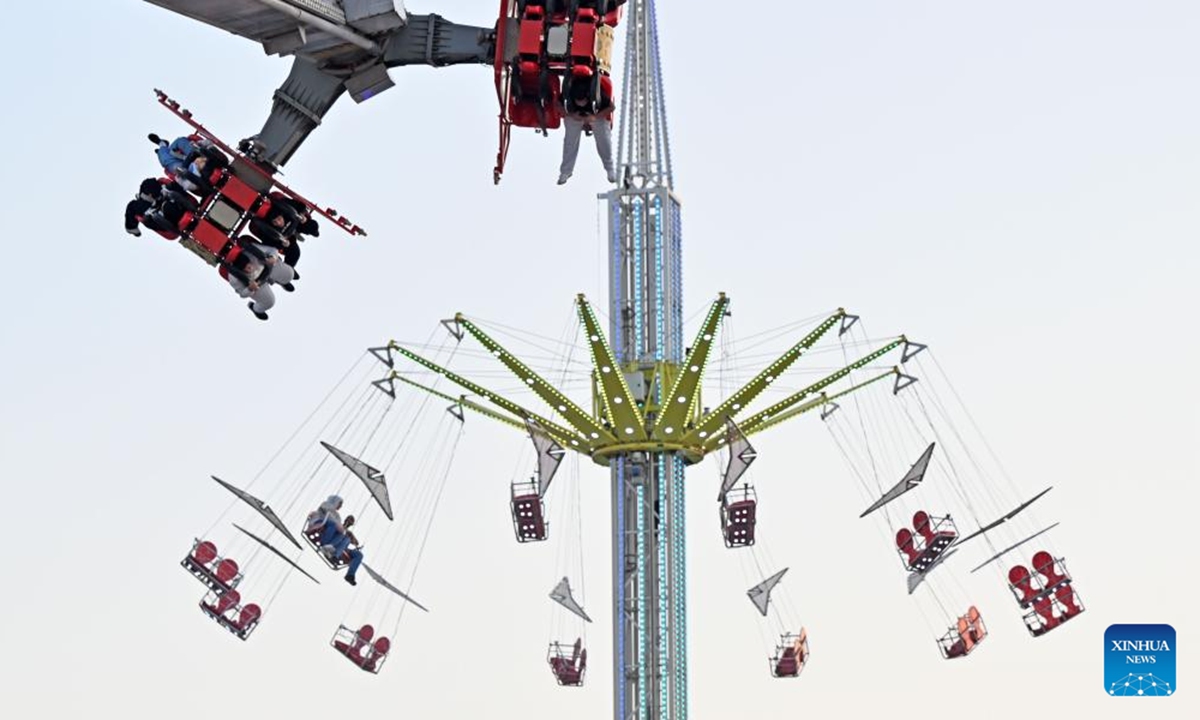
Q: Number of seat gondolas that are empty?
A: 11